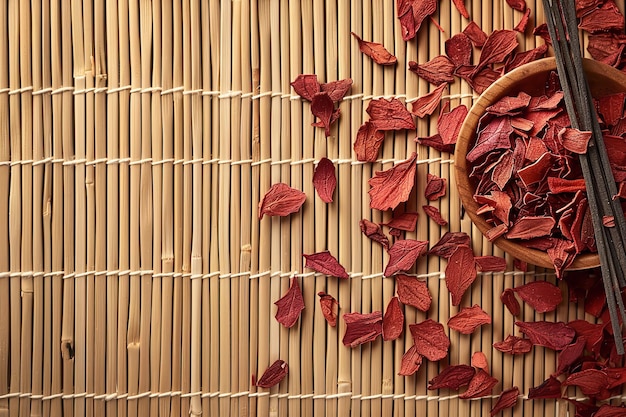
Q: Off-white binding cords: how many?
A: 4